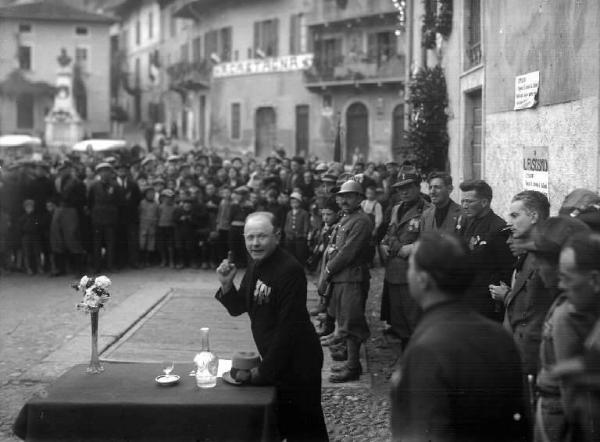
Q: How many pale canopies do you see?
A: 2